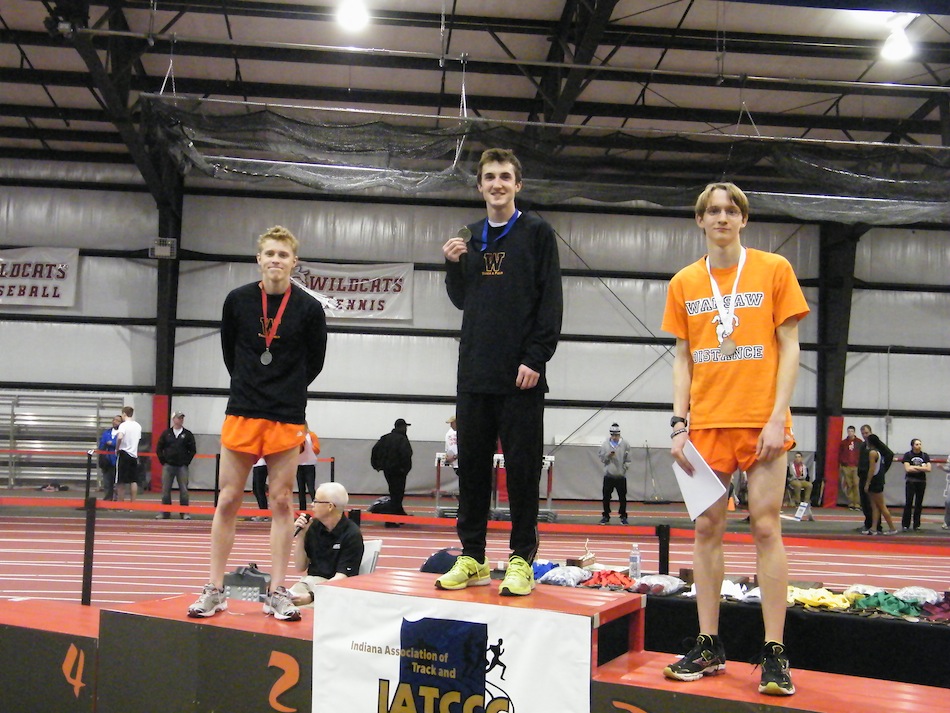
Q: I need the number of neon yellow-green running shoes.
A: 2